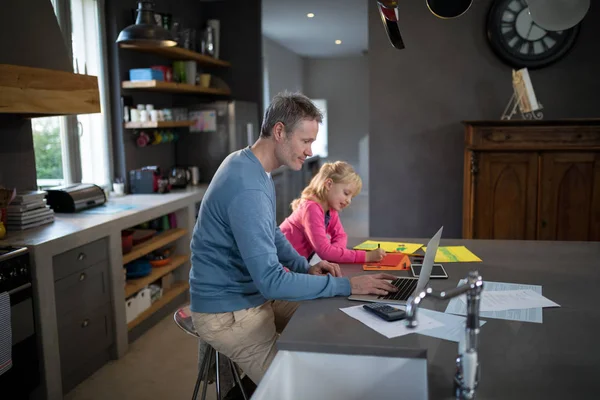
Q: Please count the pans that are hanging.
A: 3